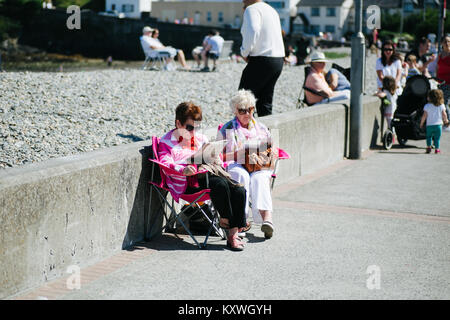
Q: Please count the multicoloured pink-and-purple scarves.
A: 1